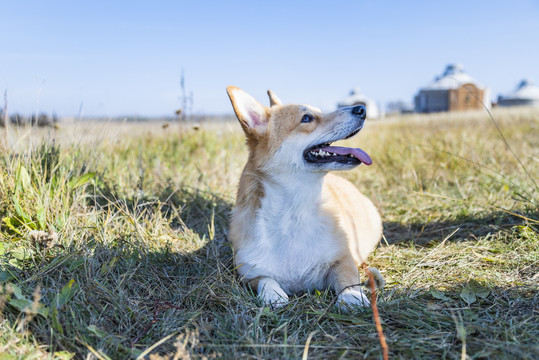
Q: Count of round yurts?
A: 3